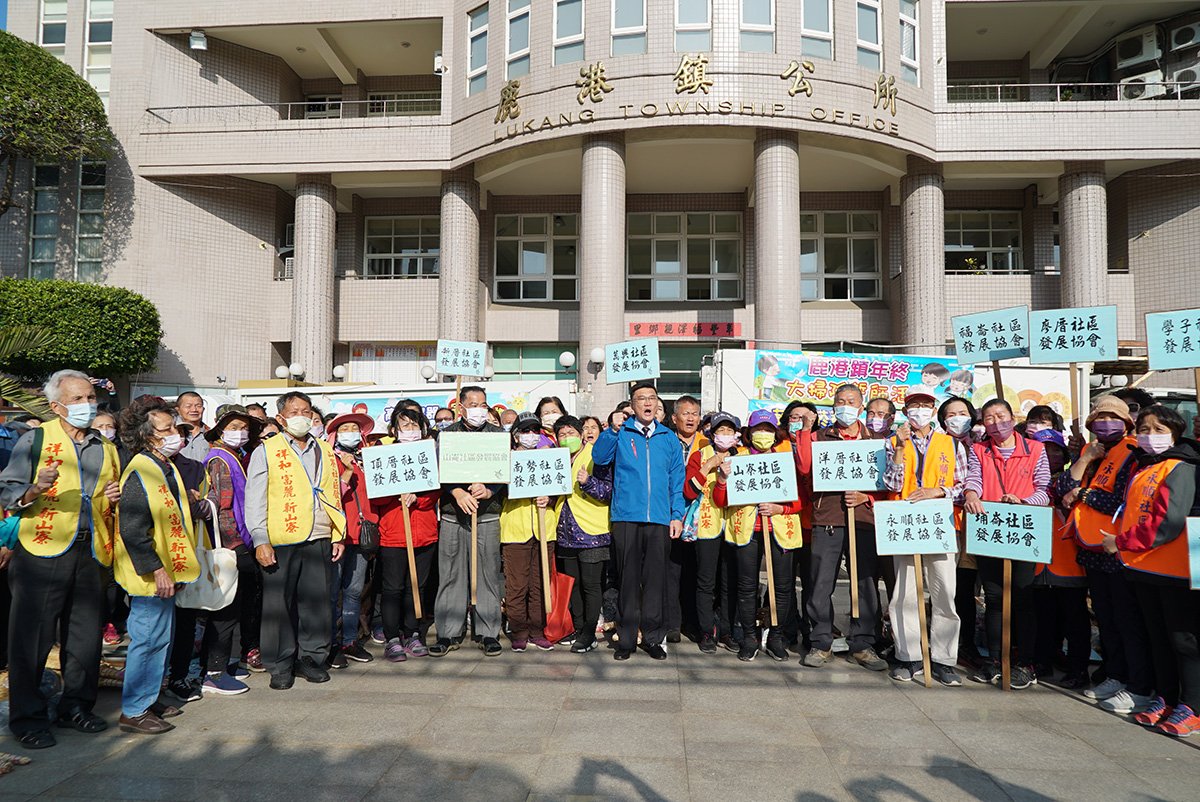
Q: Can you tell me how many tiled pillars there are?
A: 6